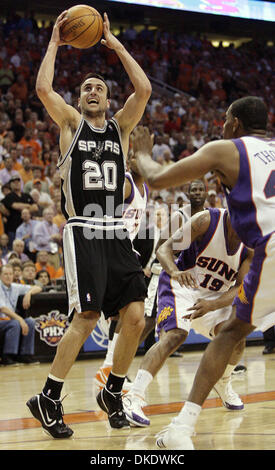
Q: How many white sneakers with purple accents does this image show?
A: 2